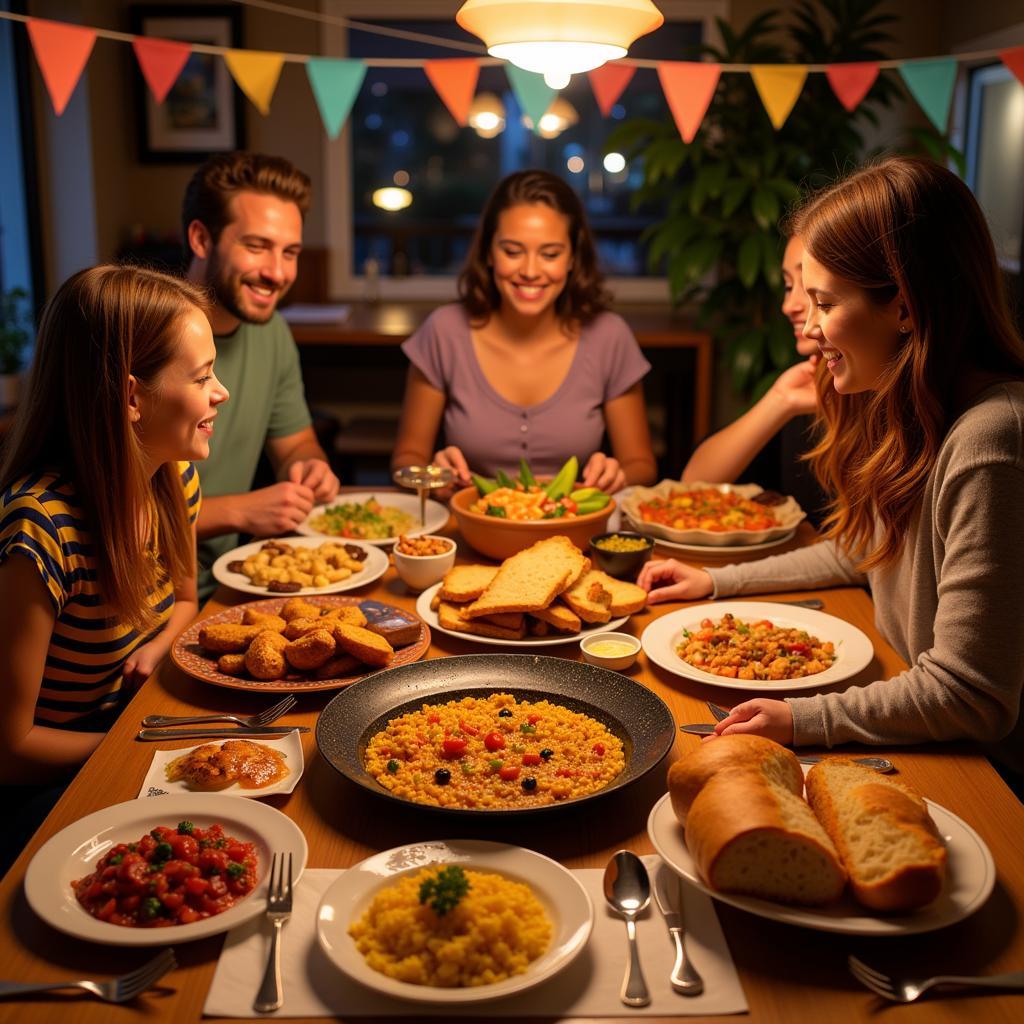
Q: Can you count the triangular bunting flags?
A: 12